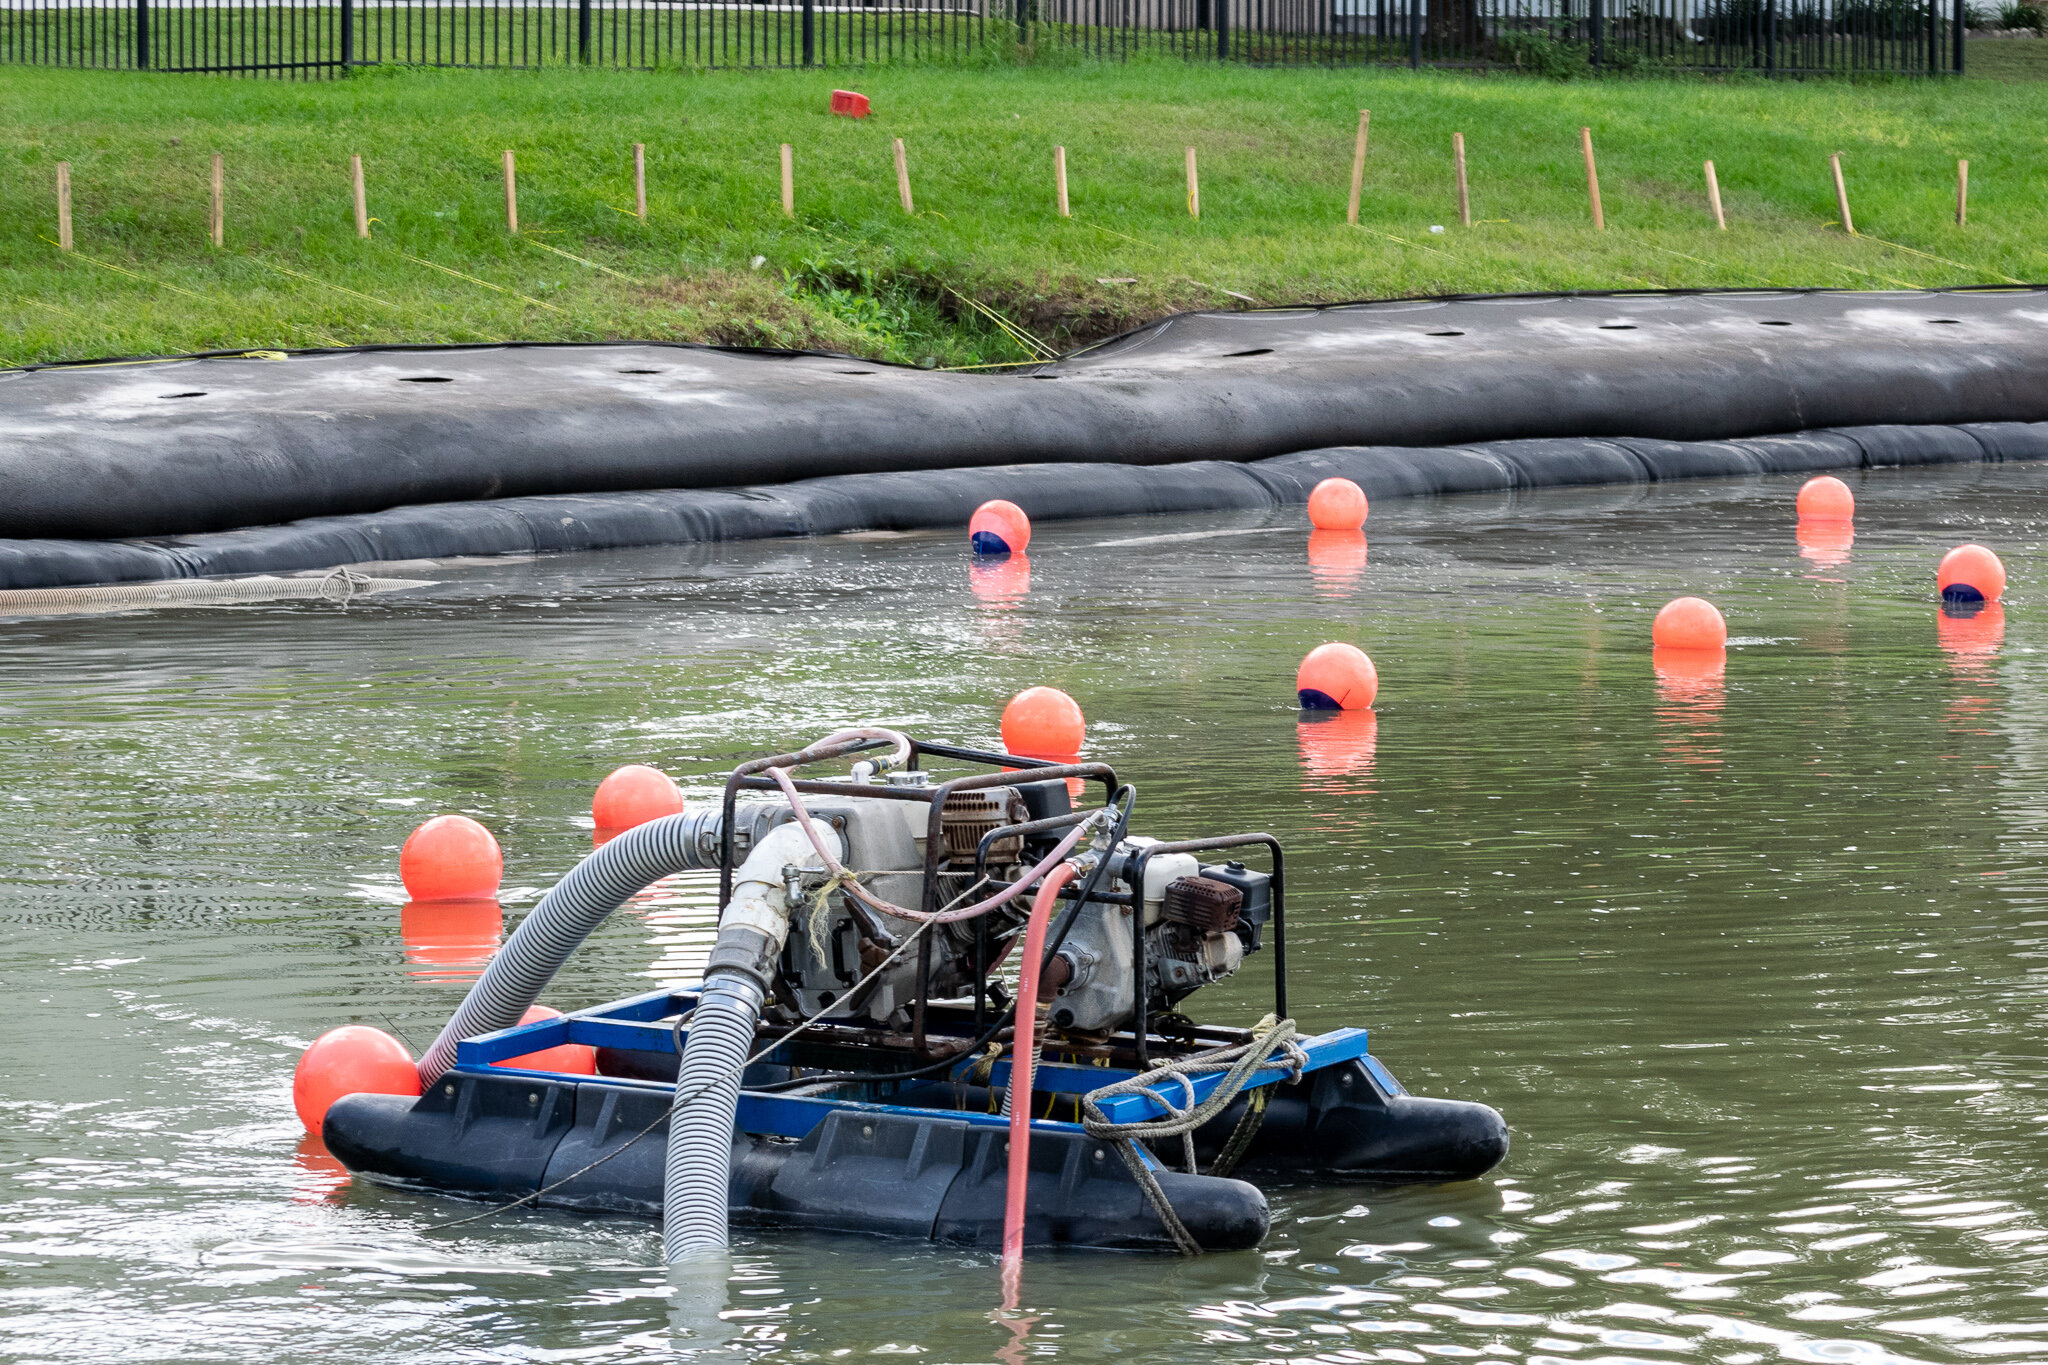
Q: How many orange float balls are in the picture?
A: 11